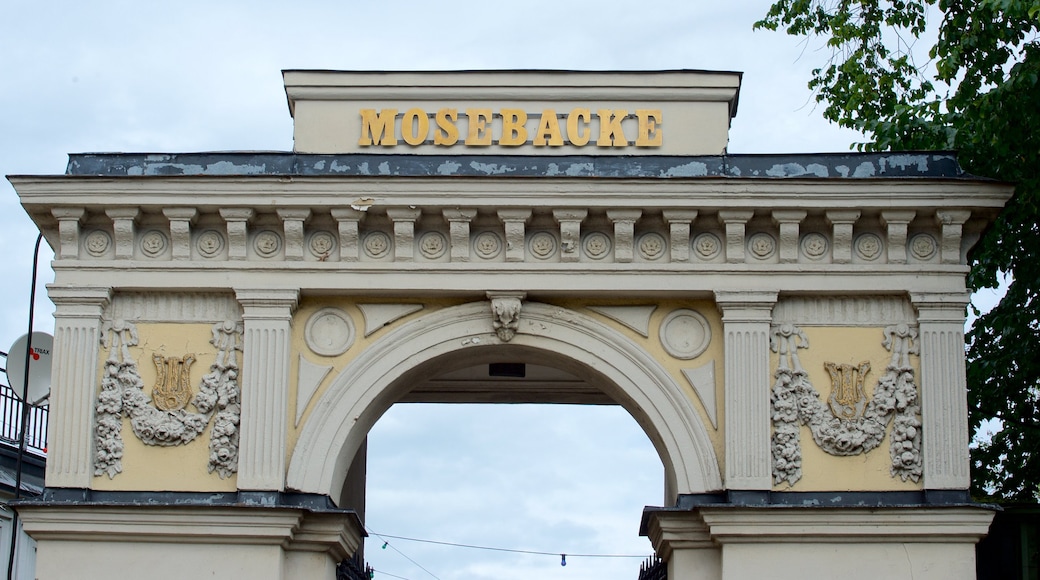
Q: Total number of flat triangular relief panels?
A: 4